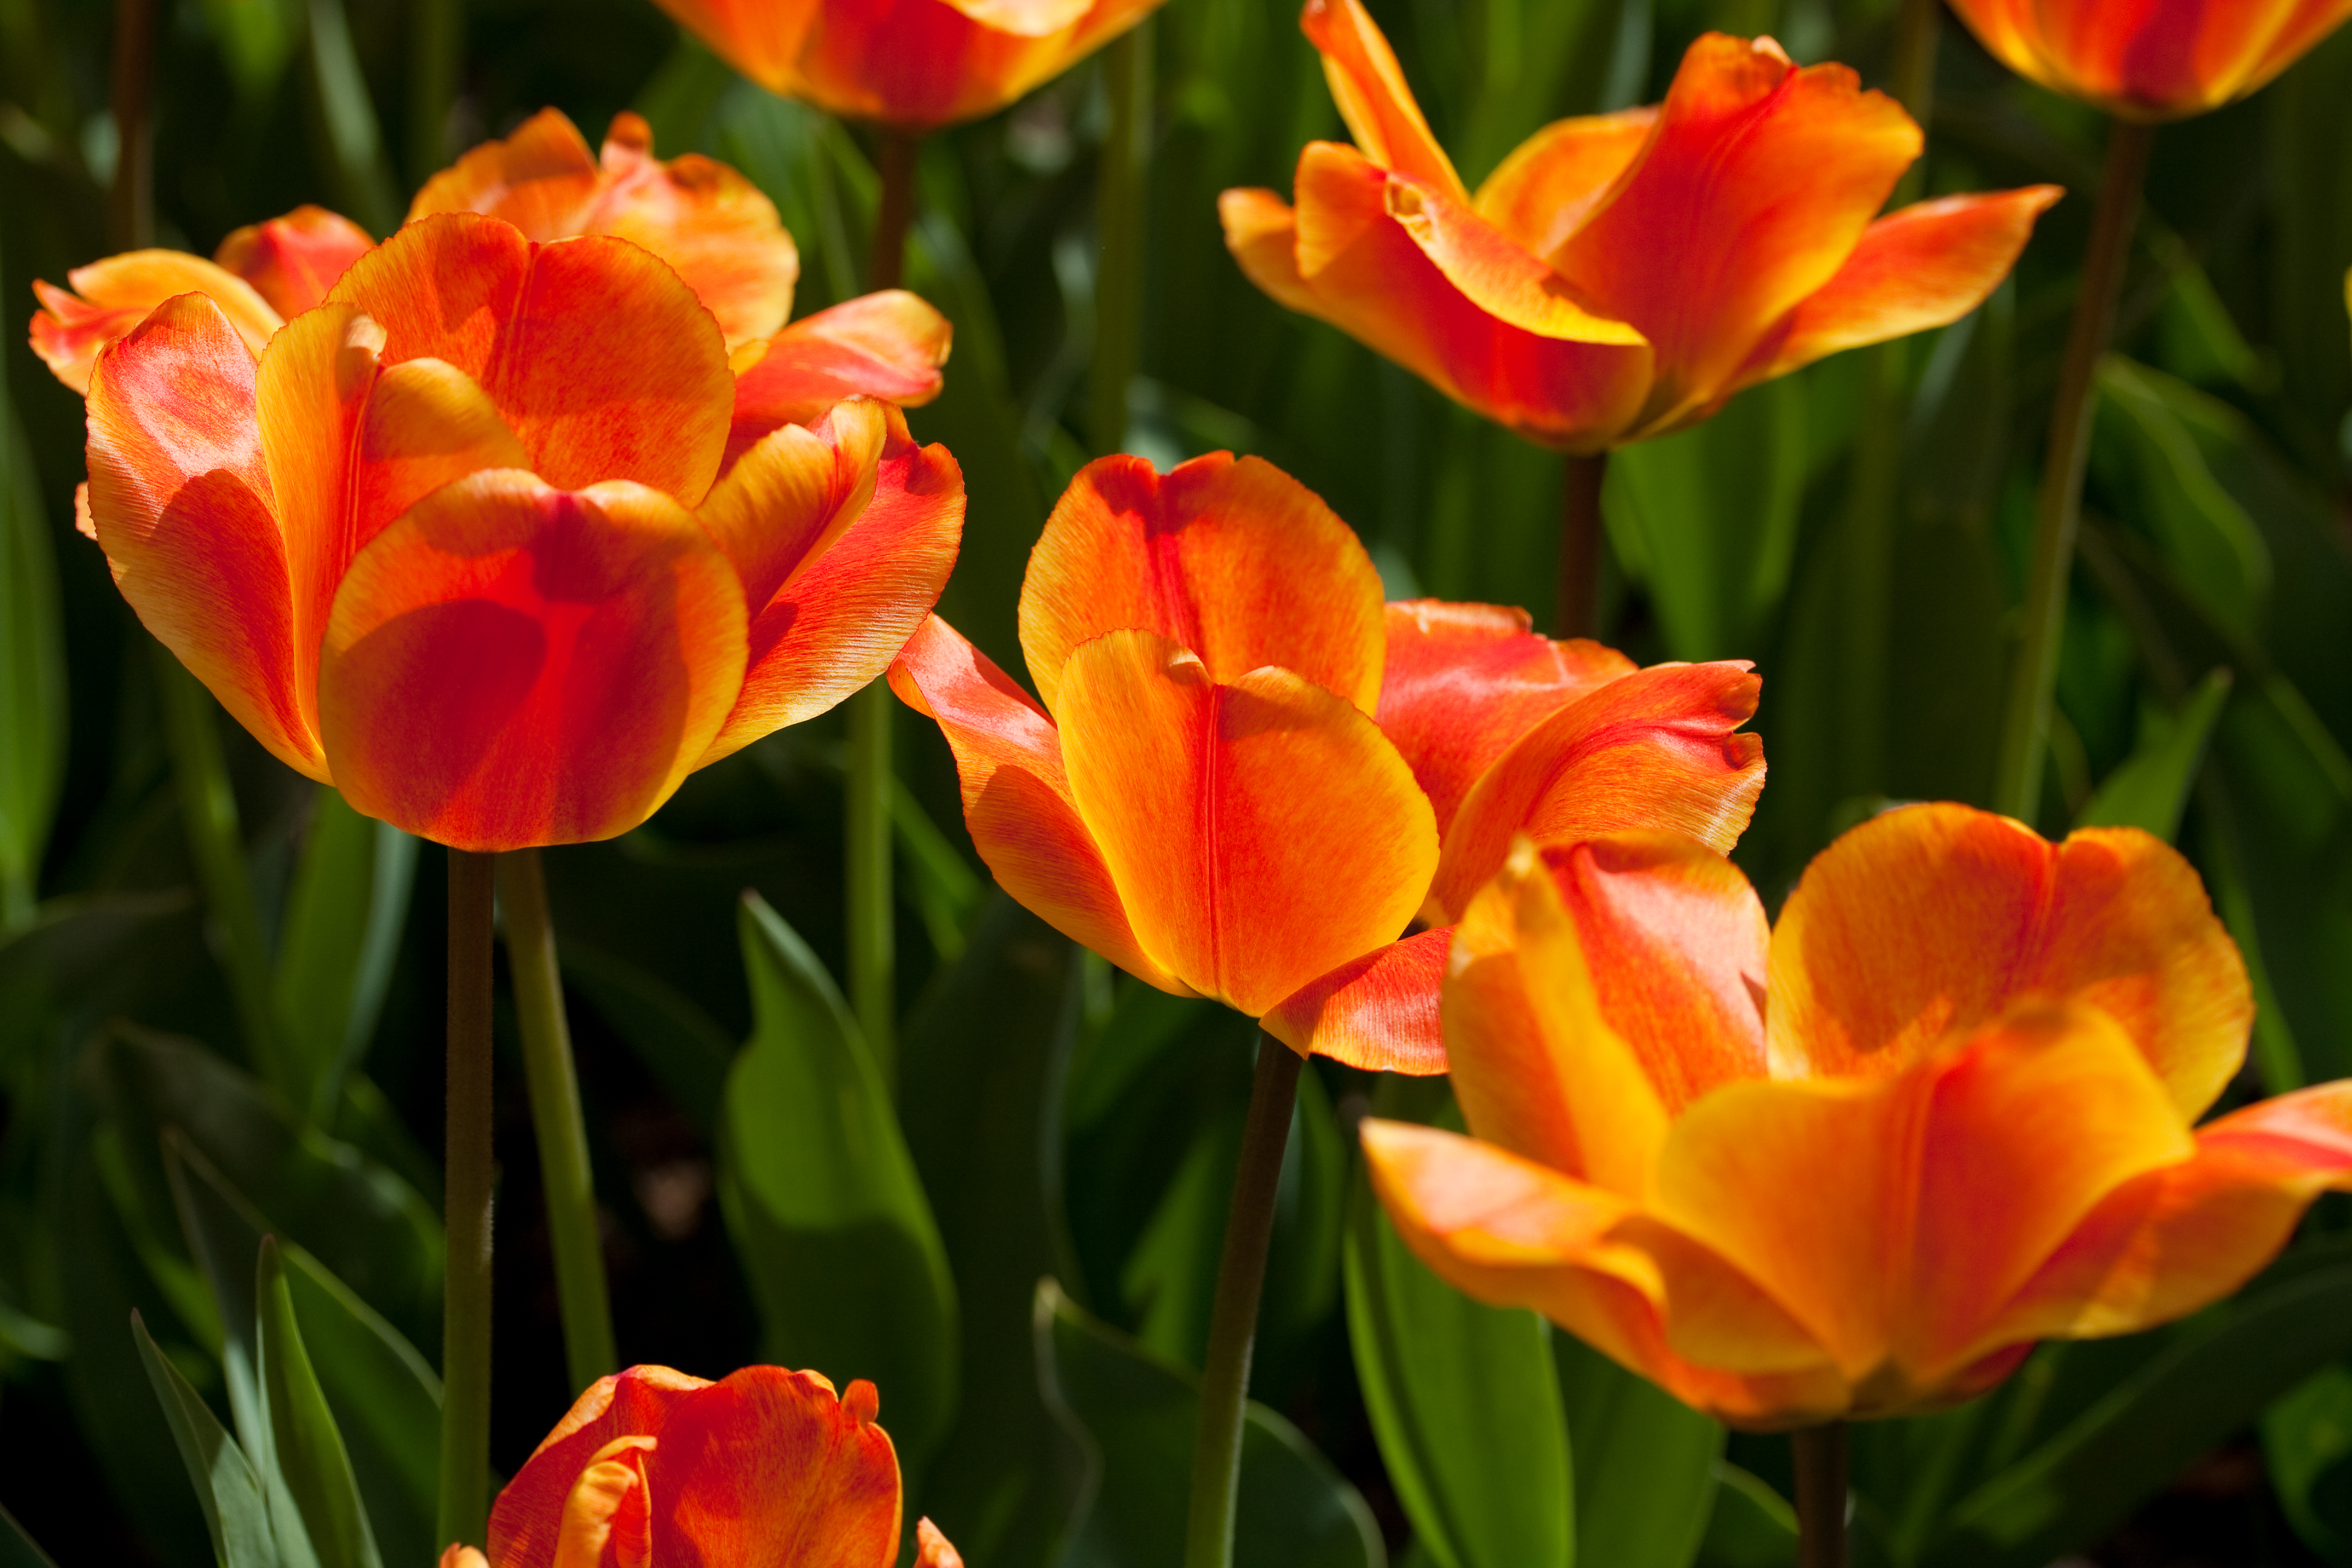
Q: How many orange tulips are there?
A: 8